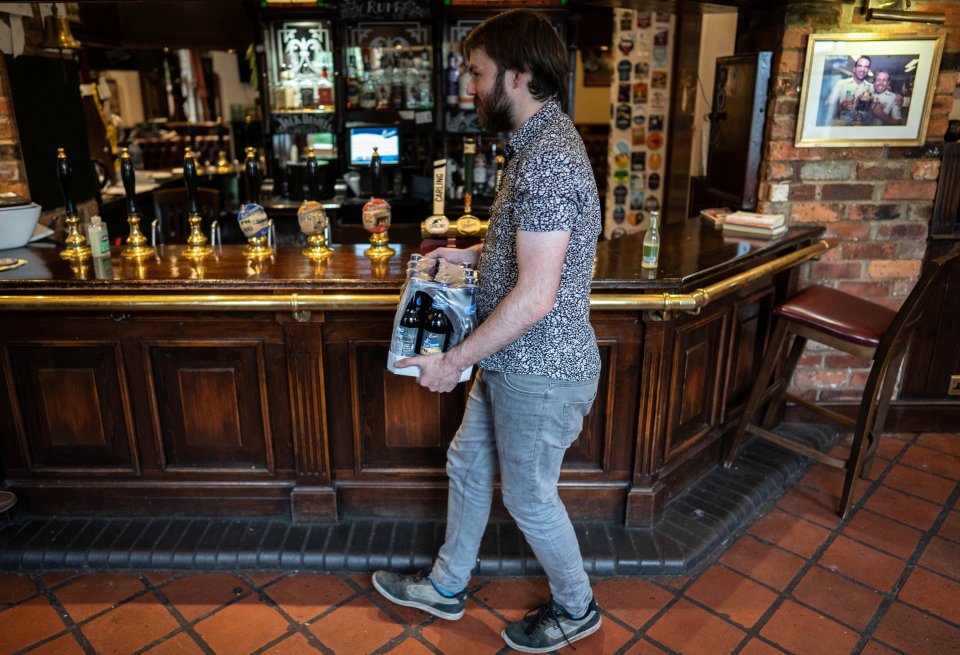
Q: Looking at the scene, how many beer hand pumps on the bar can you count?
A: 6